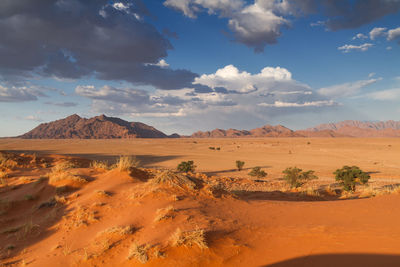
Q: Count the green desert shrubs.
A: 5